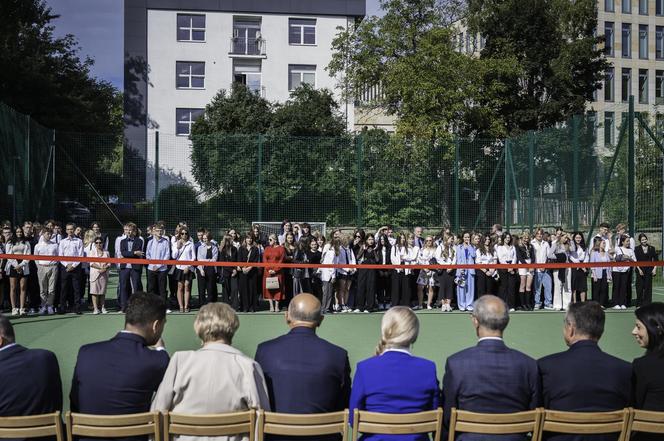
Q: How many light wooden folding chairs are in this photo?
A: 8